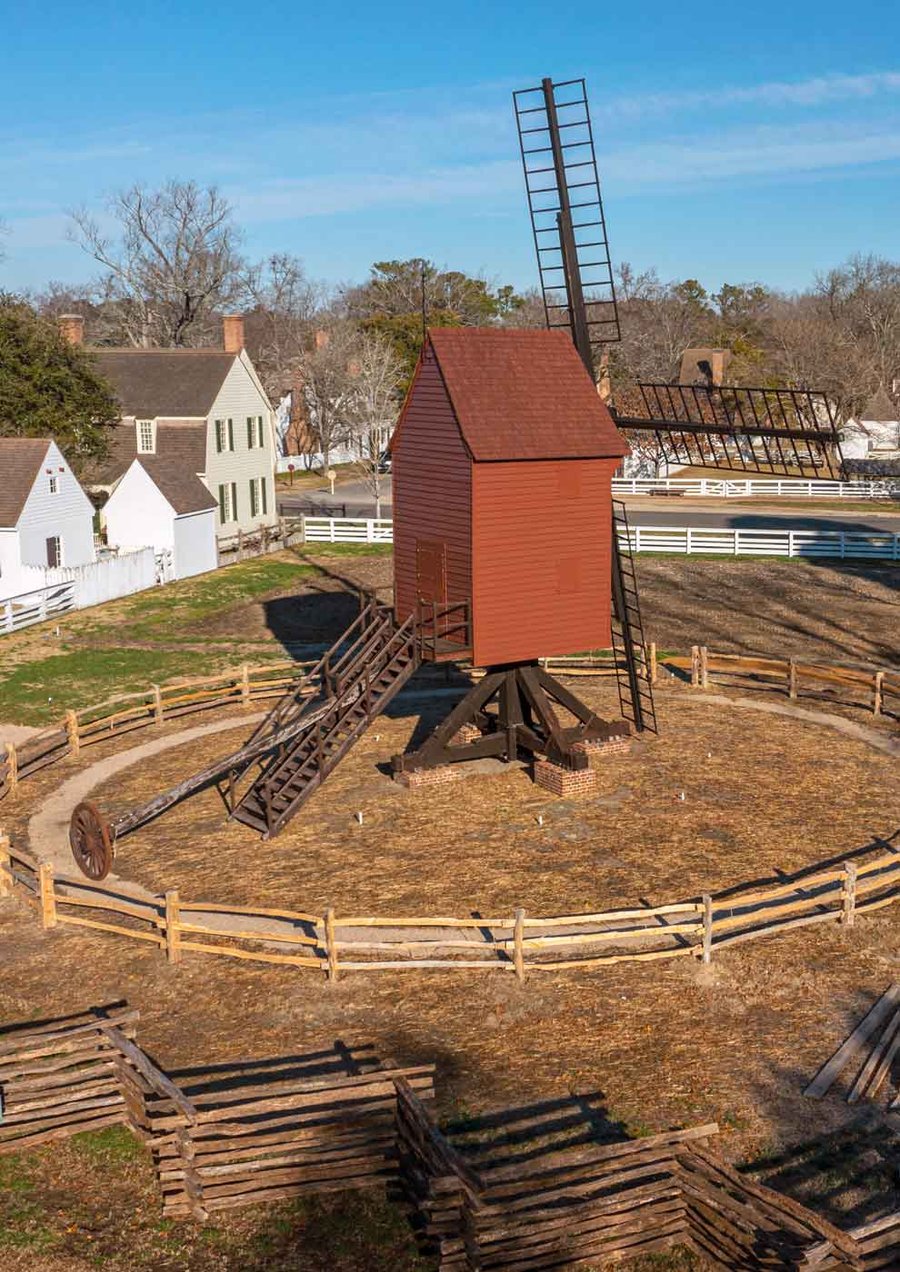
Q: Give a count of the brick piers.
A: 4